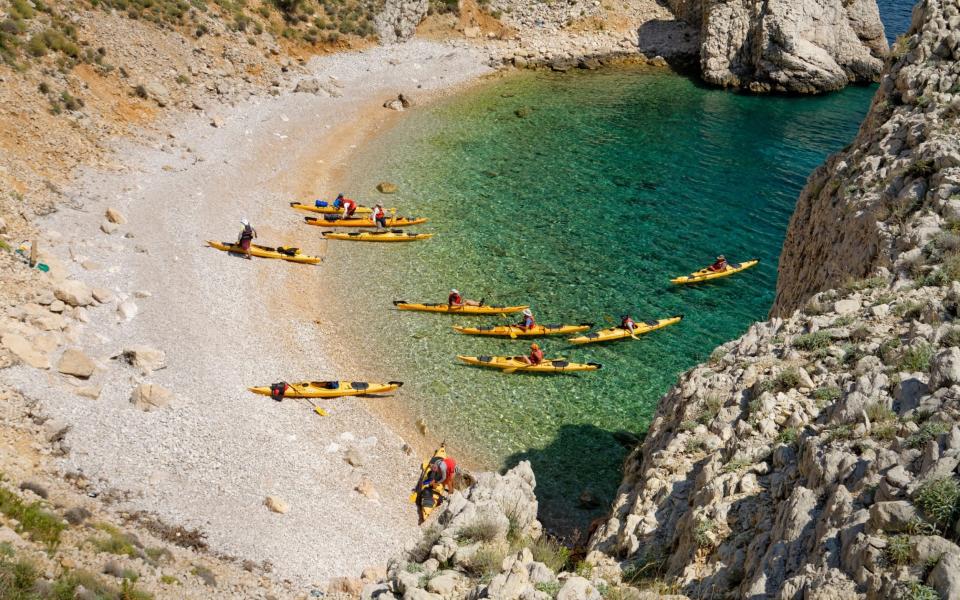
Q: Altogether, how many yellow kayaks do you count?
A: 11